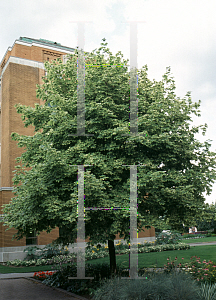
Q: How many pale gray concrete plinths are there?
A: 1